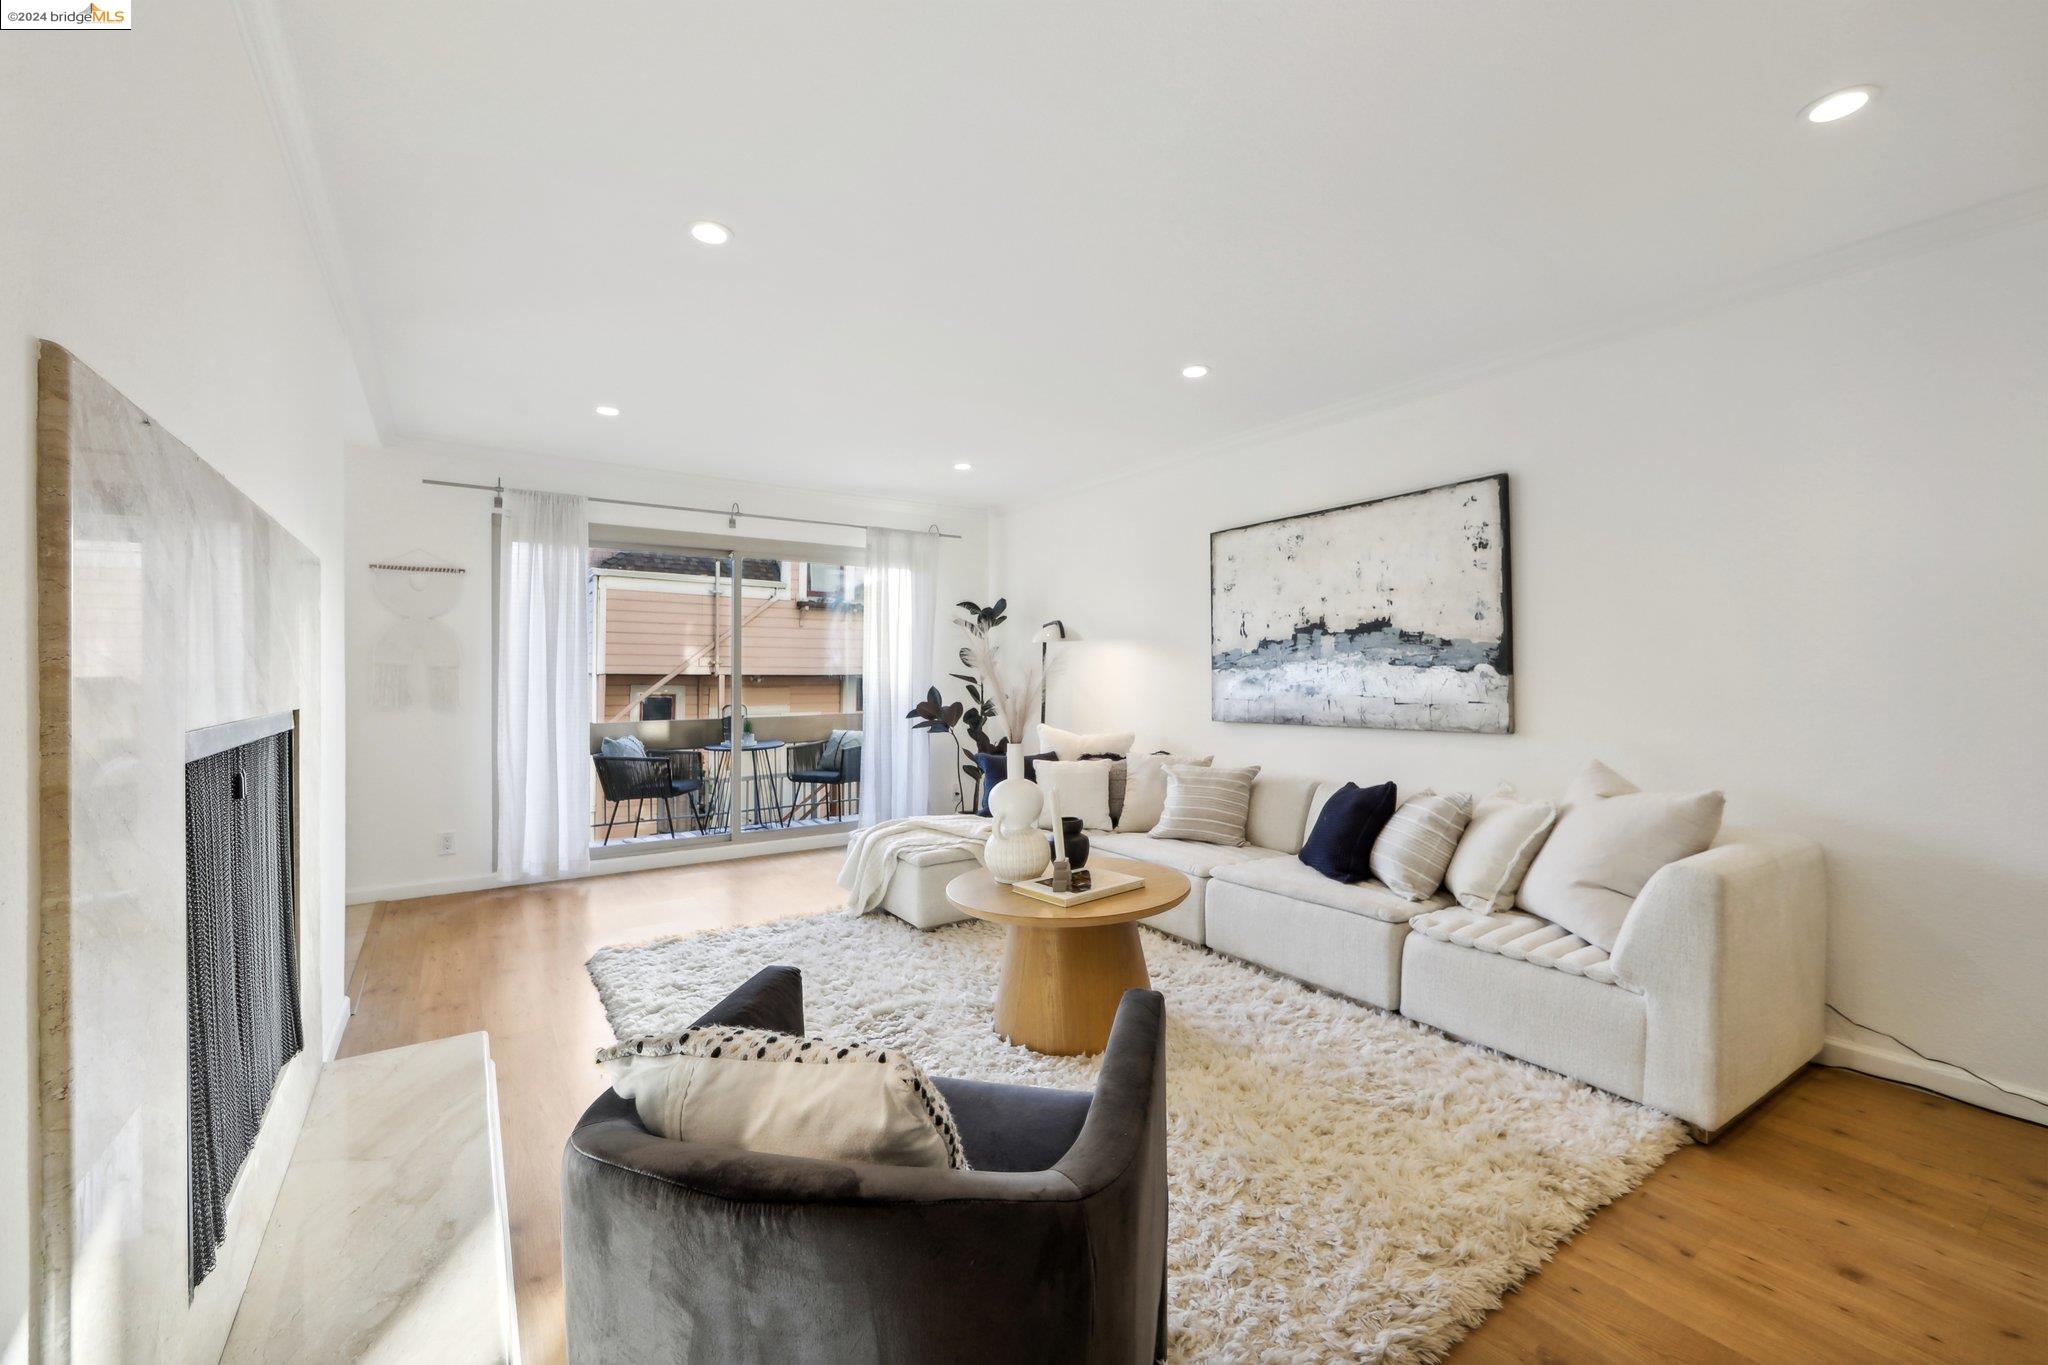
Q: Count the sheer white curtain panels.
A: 2